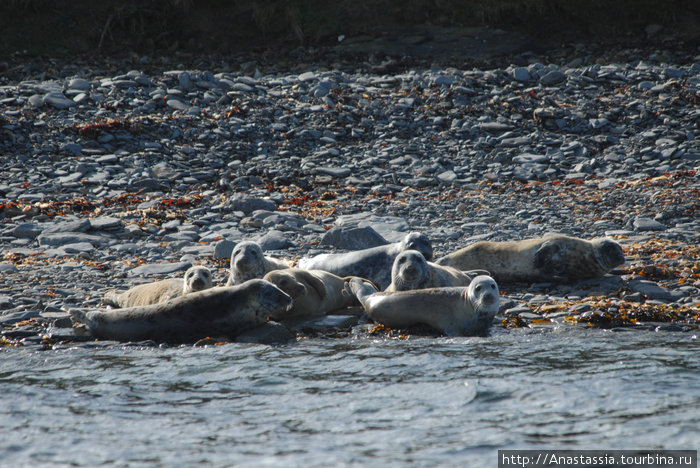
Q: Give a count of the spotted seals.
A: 8